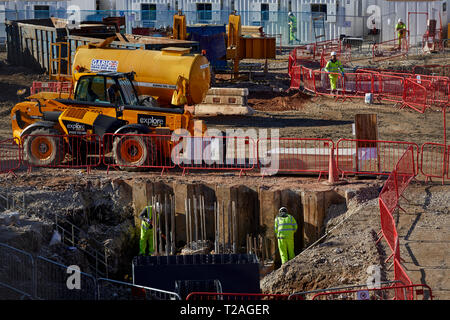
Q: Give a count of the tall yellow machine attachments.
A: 2